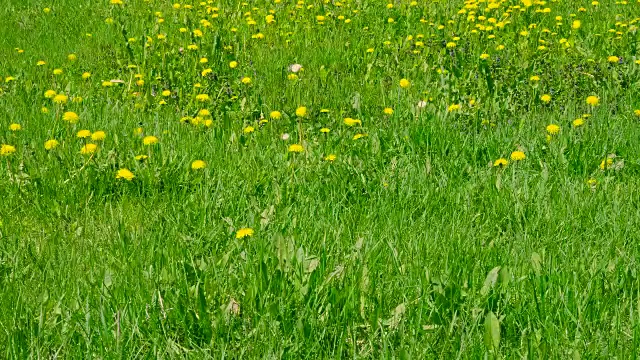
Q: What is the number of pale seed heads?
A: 3